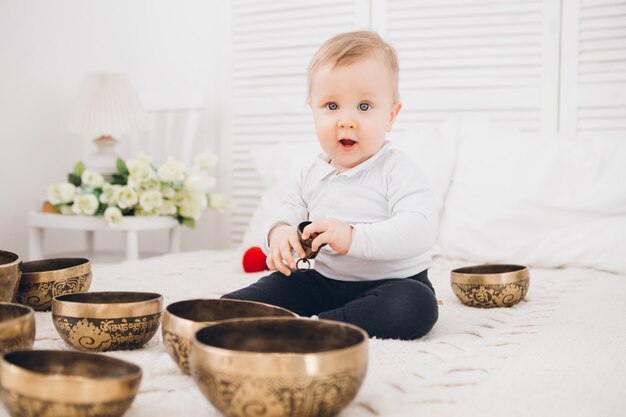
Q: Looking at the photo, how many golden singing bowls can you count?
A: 8